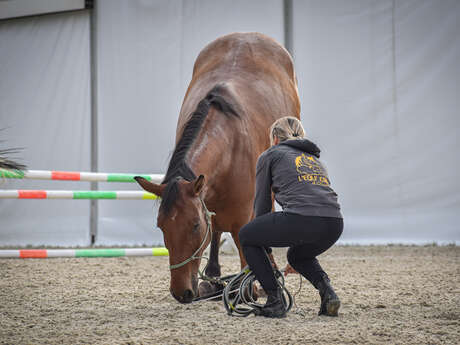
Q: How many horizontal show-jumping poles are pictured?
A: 3